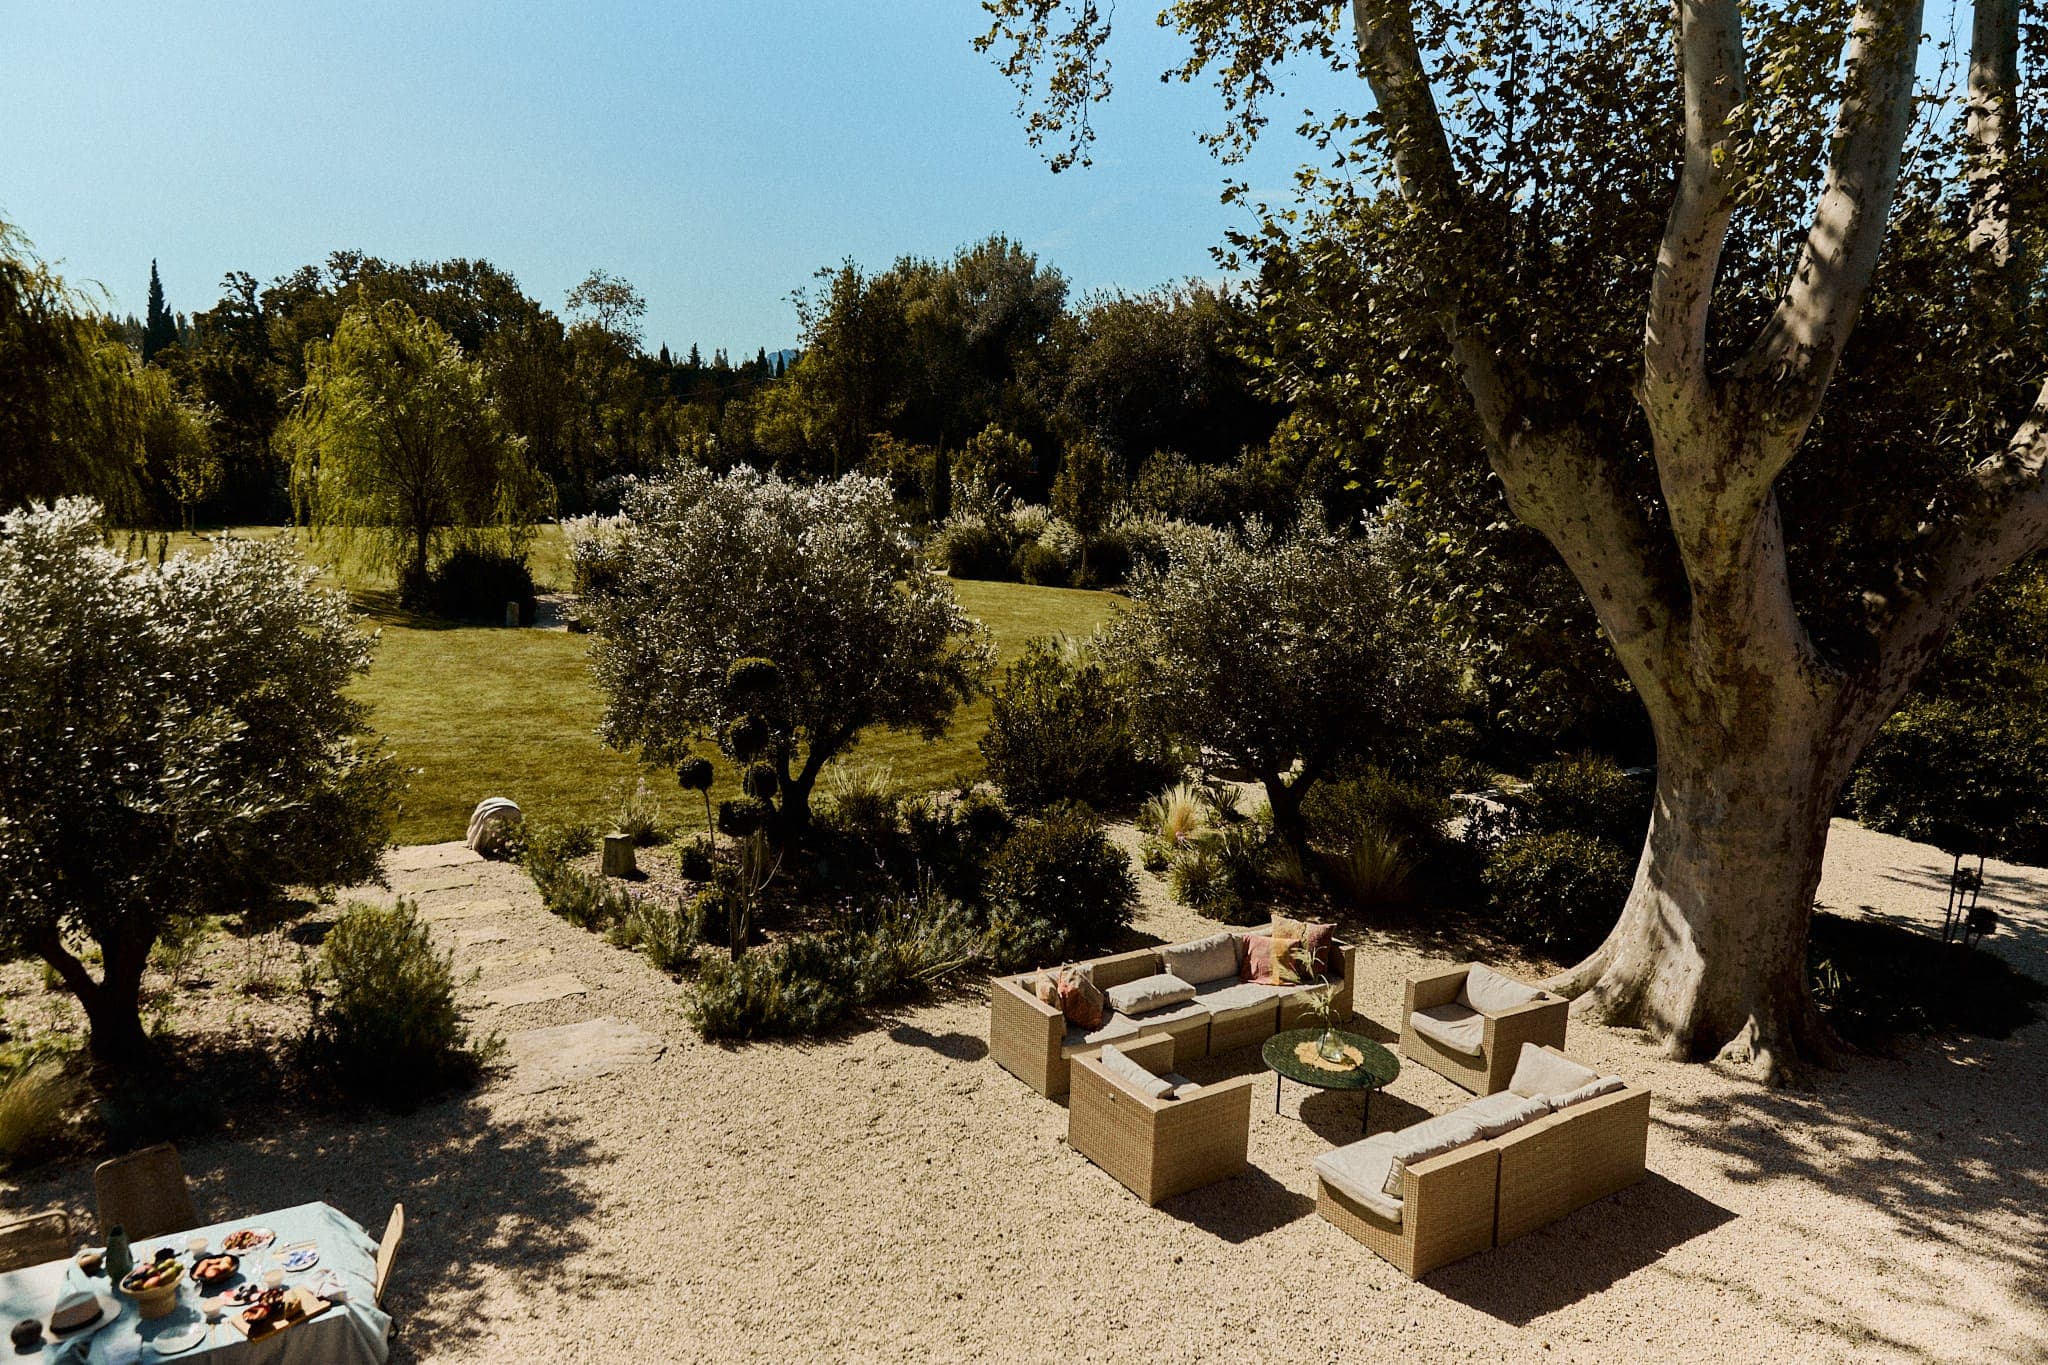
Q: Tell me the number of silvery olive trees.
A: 3